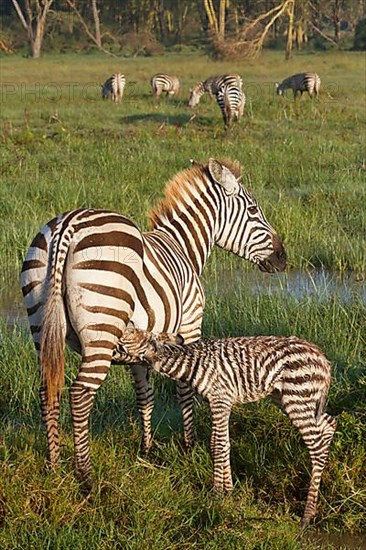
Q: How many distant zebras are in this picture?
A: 5